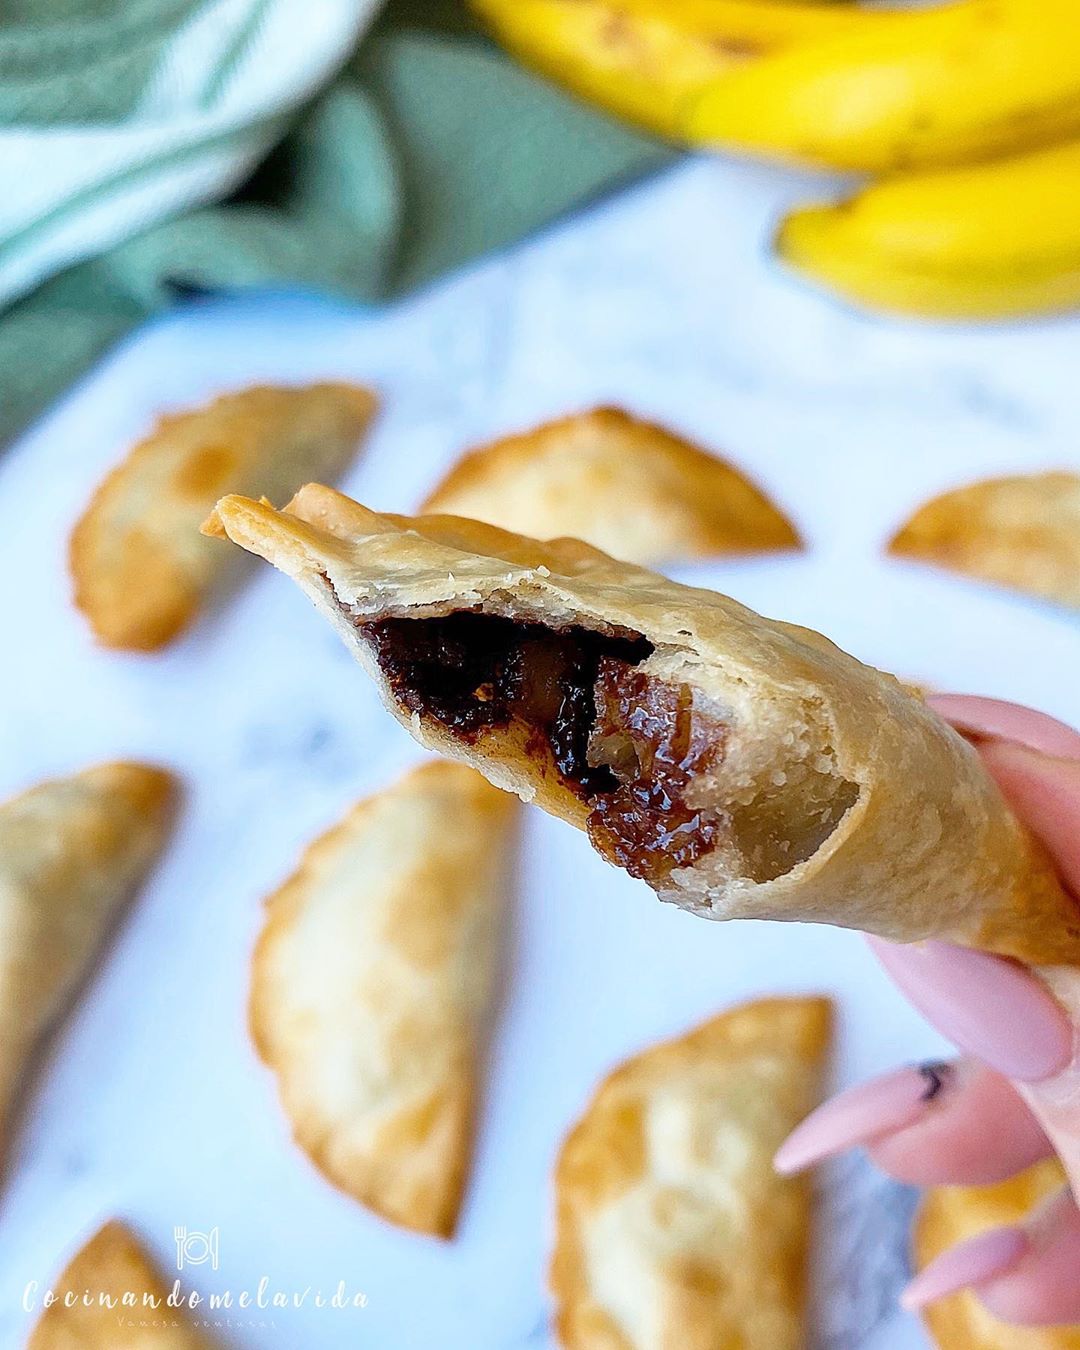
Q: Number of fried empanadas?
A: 9